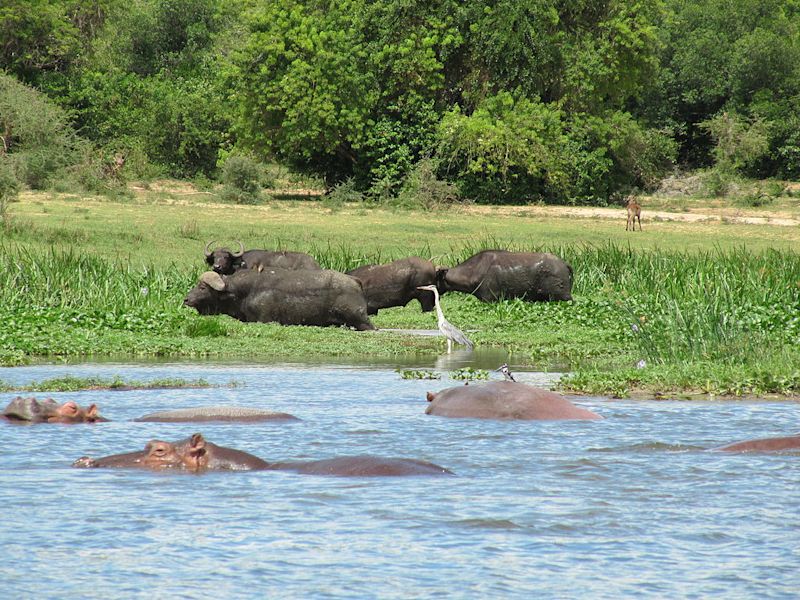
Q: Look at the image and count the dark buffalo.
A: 4